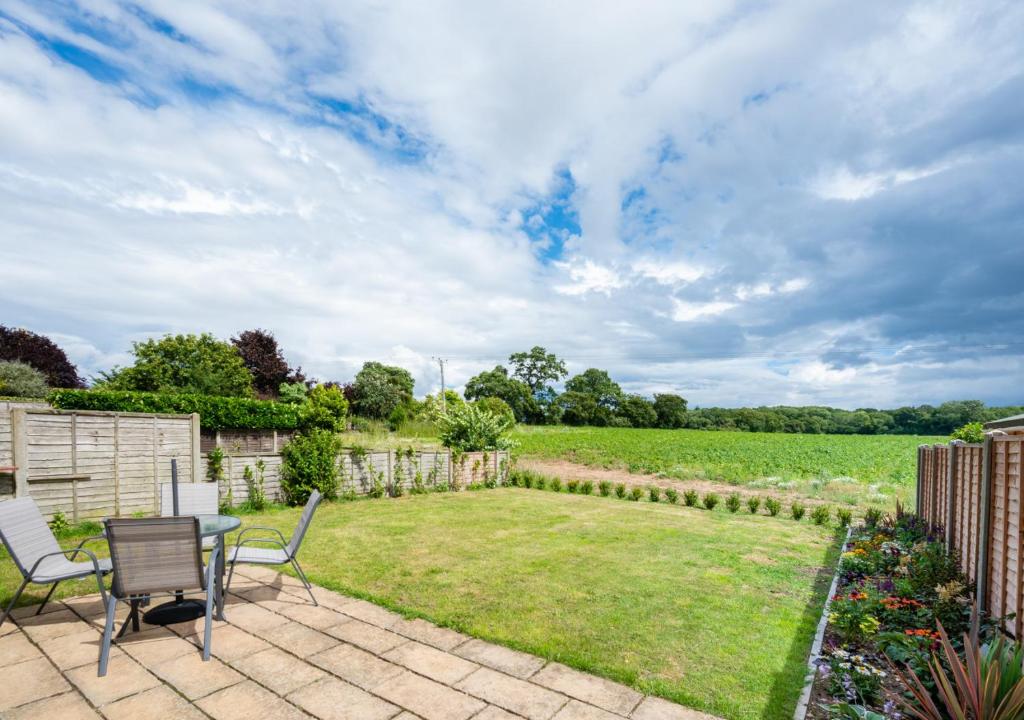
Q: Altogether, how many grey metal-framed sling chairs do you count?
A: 4